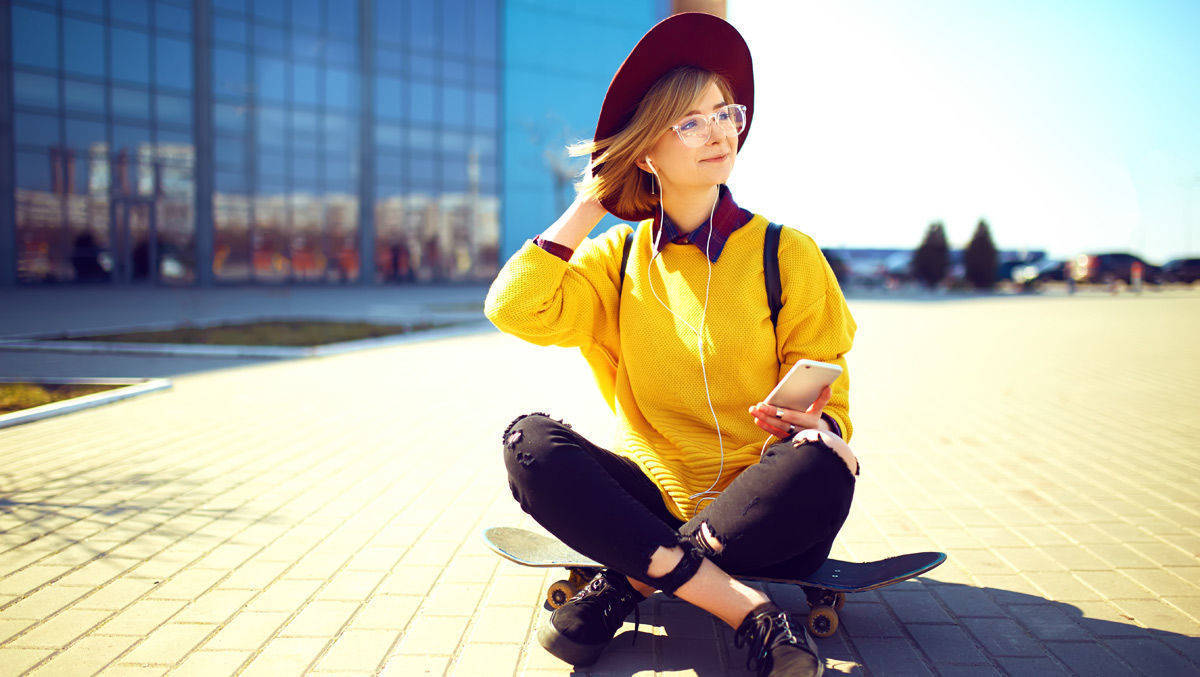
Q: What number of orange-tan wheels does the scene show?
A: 3